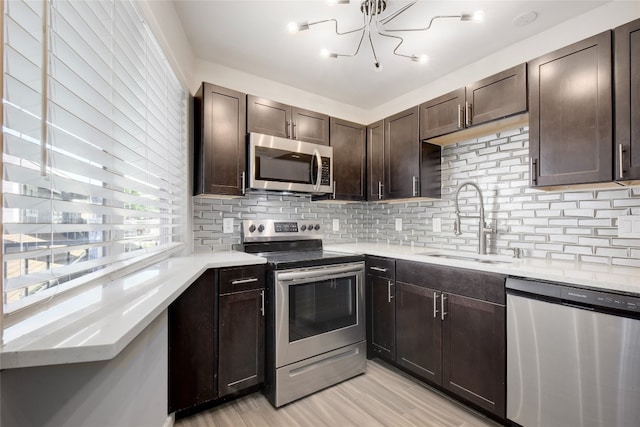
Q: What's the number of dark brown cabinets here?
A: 14